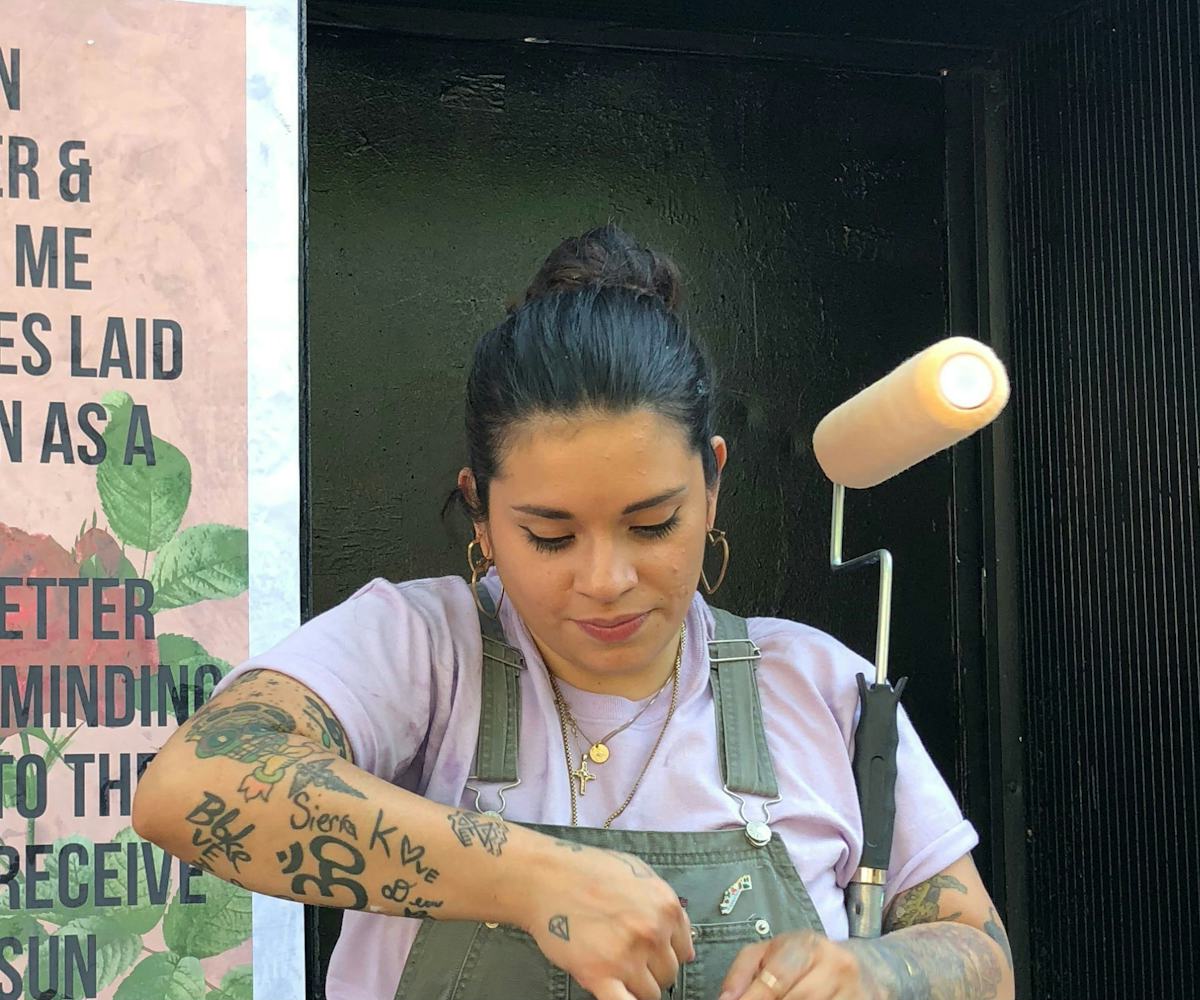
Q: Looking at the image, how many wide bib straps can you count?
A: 2